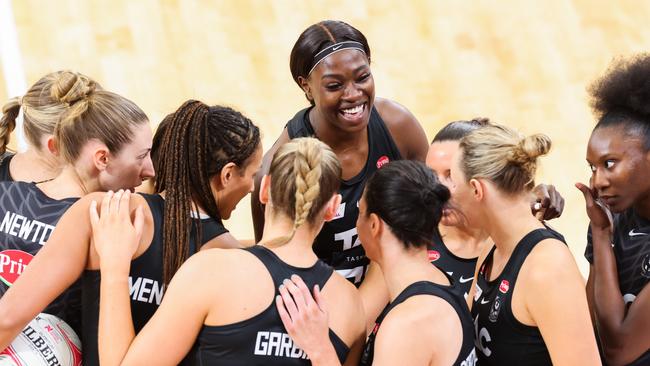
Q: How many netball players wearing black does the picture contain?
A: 9